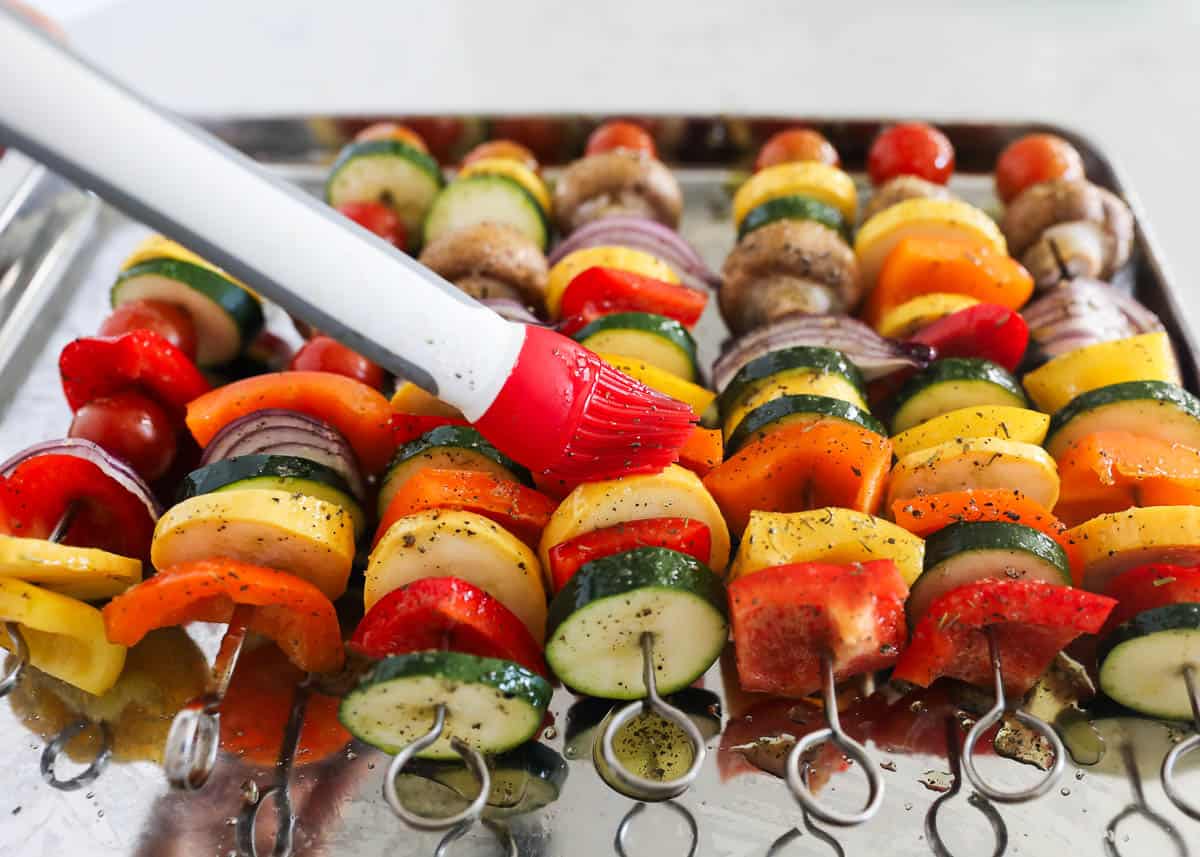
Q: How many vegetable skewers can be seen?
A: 7